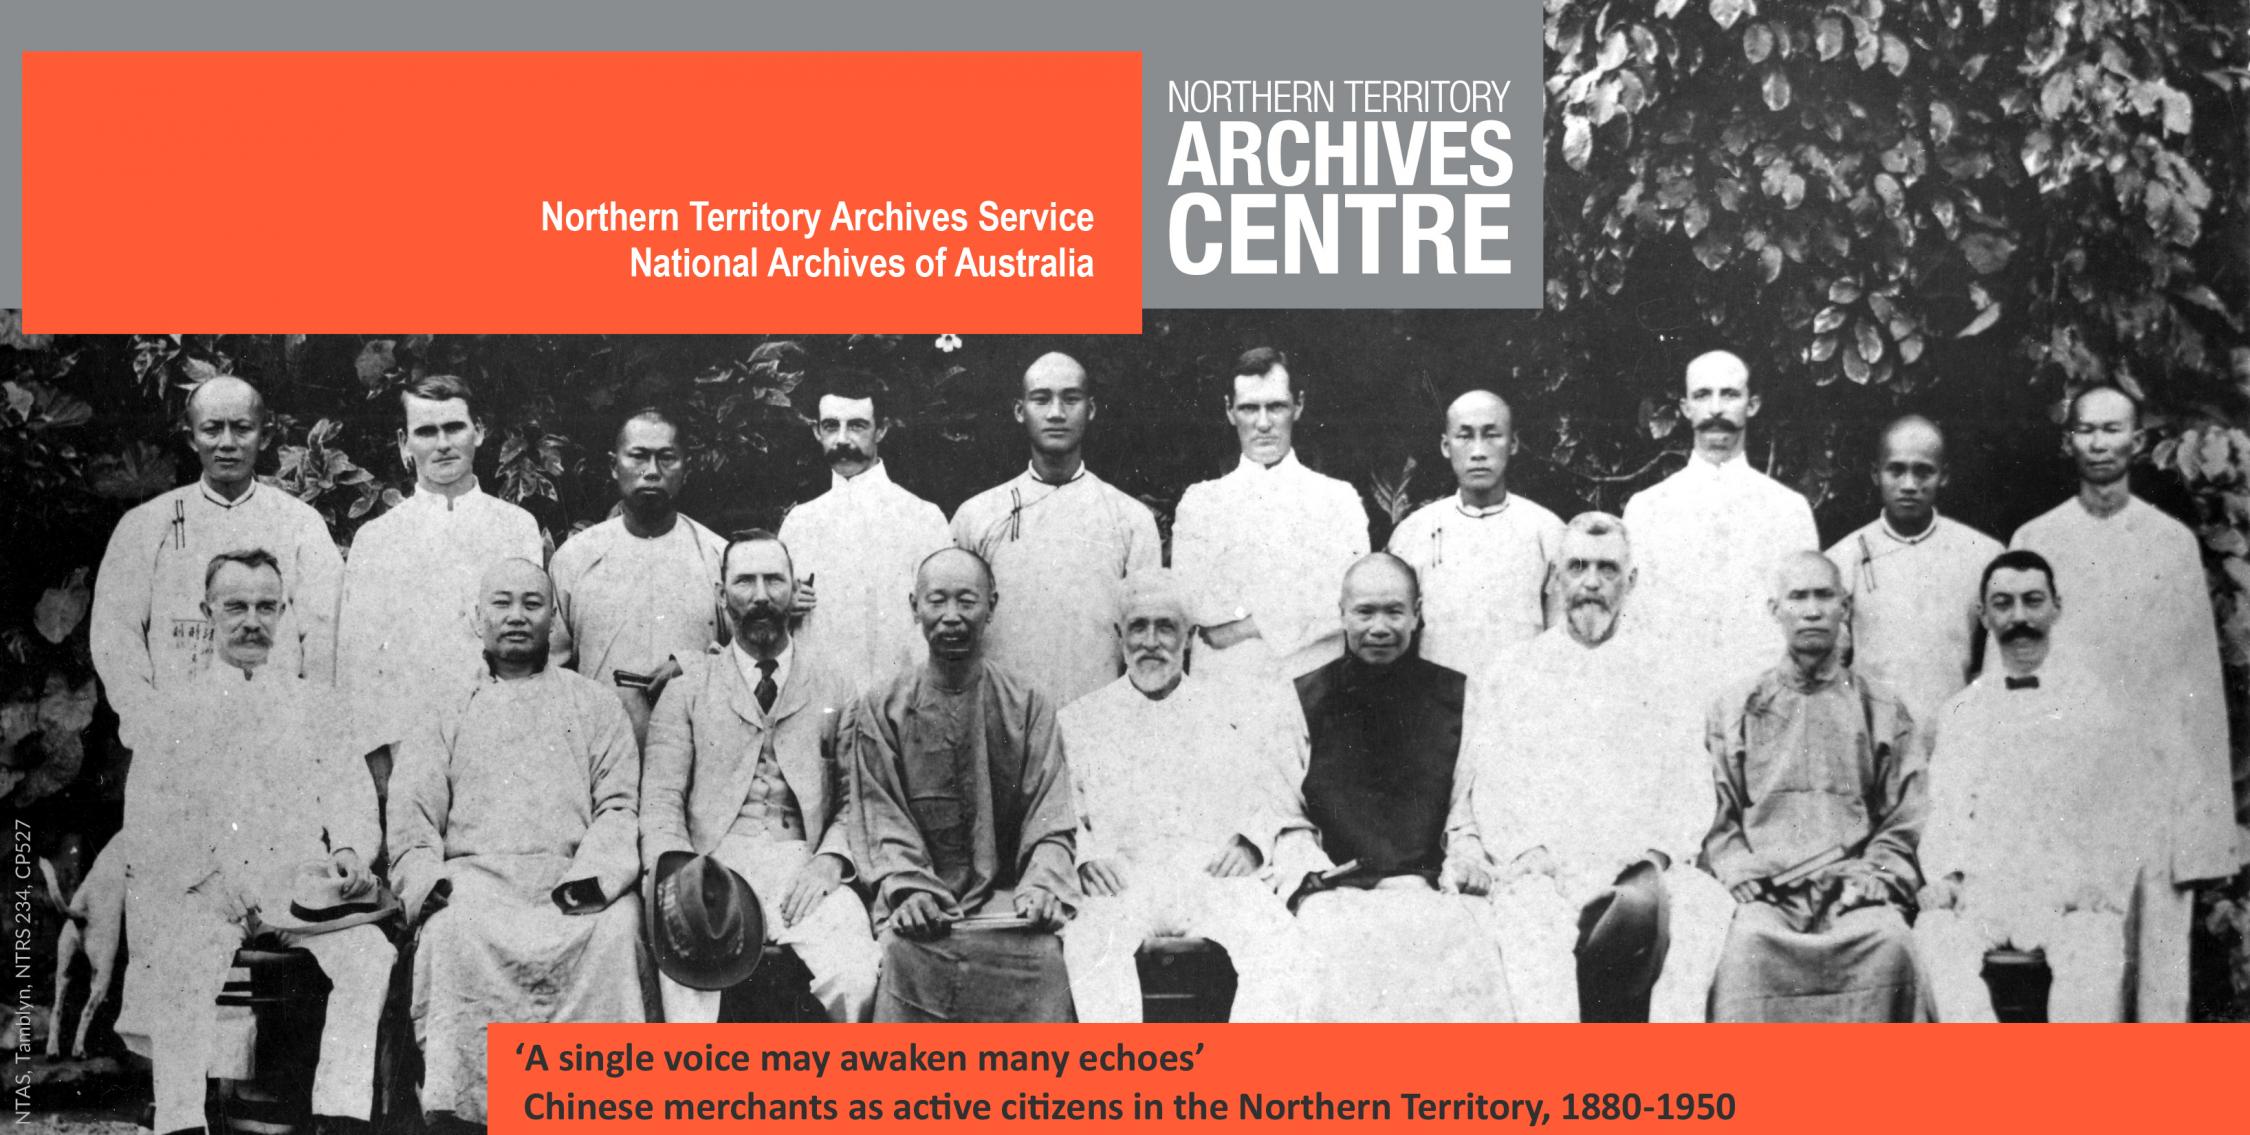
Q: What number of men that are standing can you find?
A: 10